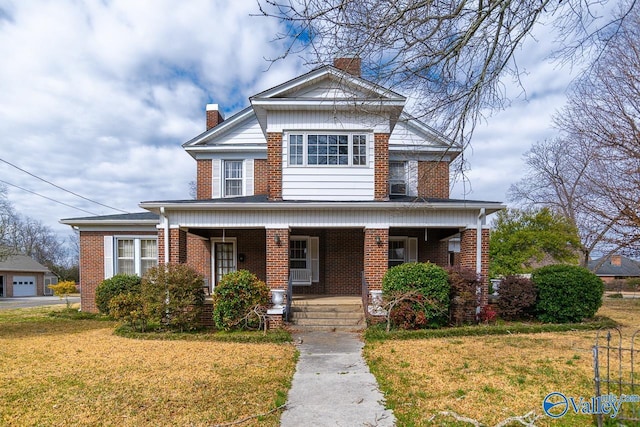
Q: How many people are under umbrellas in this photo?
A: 0